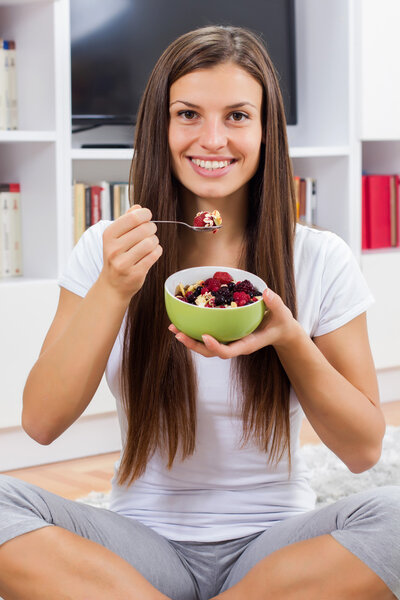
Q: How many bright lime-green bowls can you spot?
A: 1